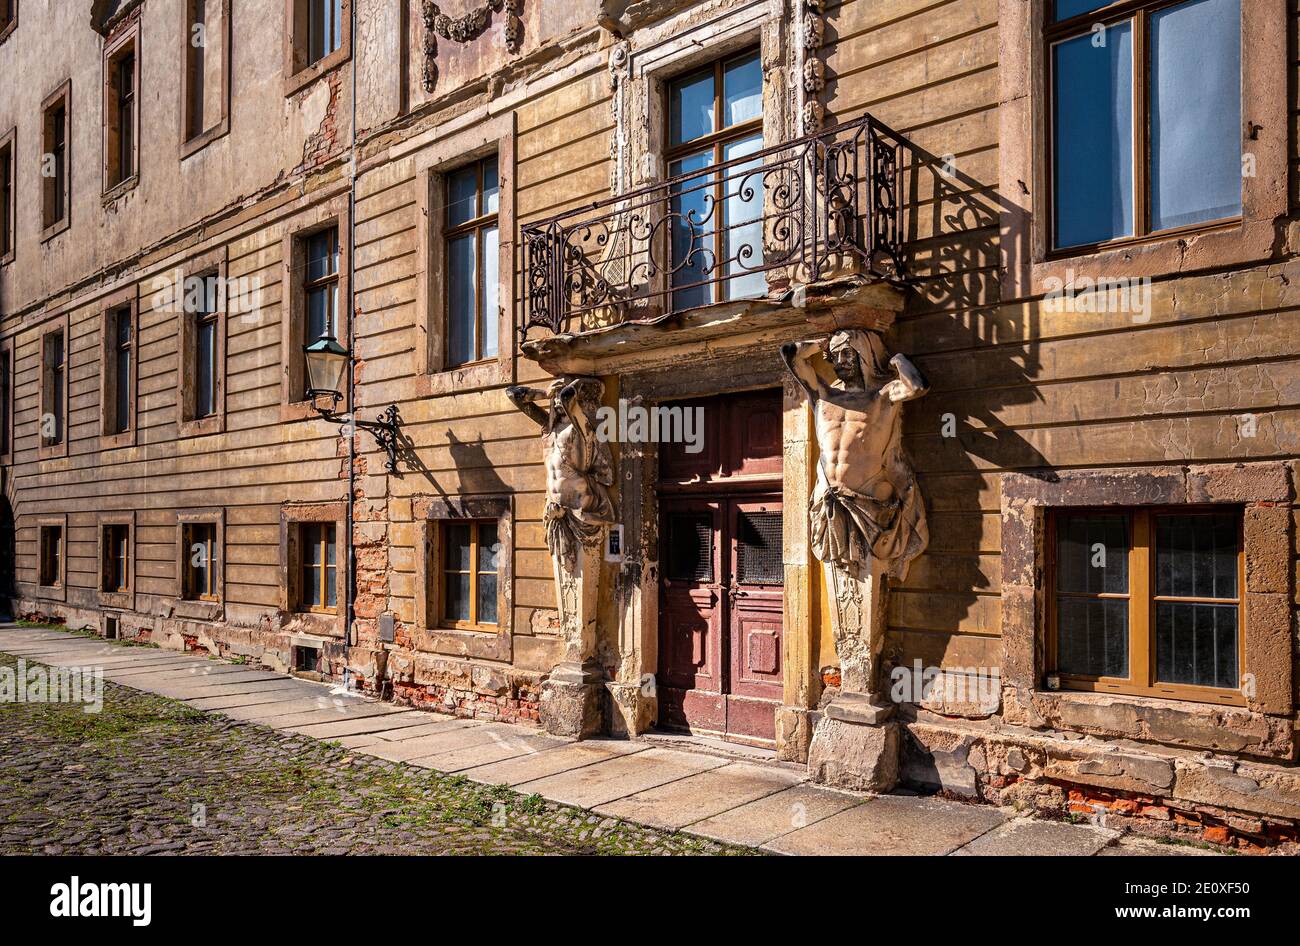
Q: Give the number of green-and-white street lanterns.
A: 1